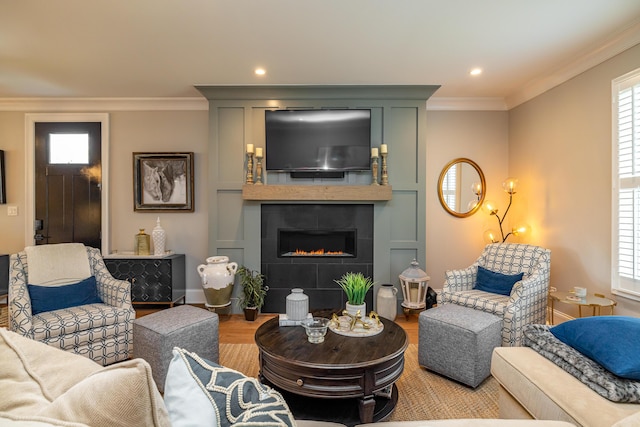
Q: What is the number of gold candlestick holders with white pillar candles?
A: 4